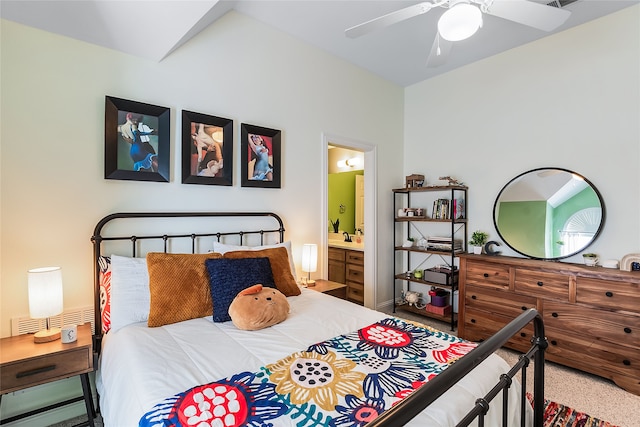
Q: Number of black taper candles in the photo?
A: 0